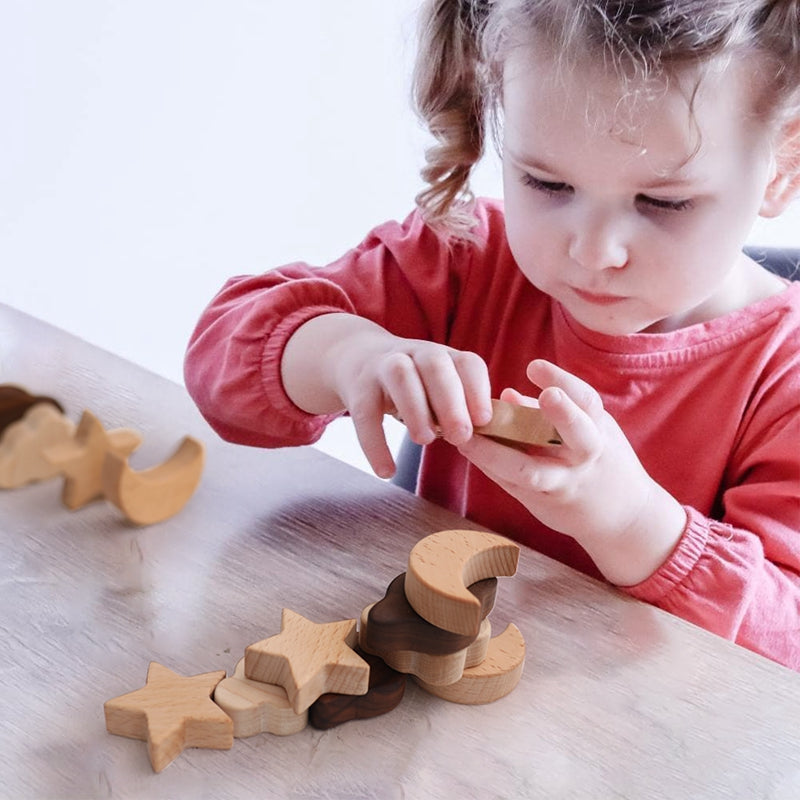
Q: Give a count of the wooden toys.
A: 13